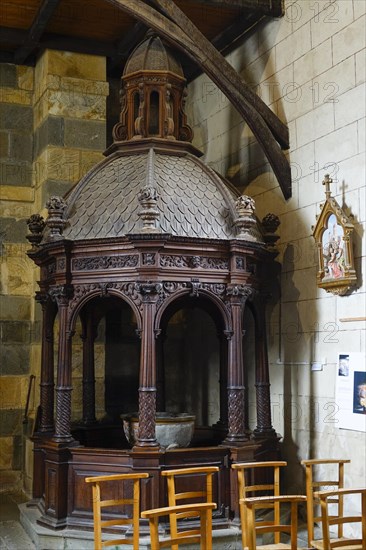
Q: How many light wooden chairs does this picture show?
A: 7